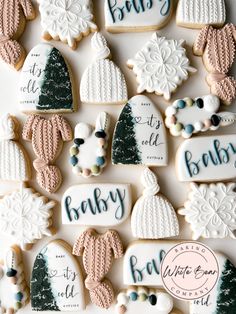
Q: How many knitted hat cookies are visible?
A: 4